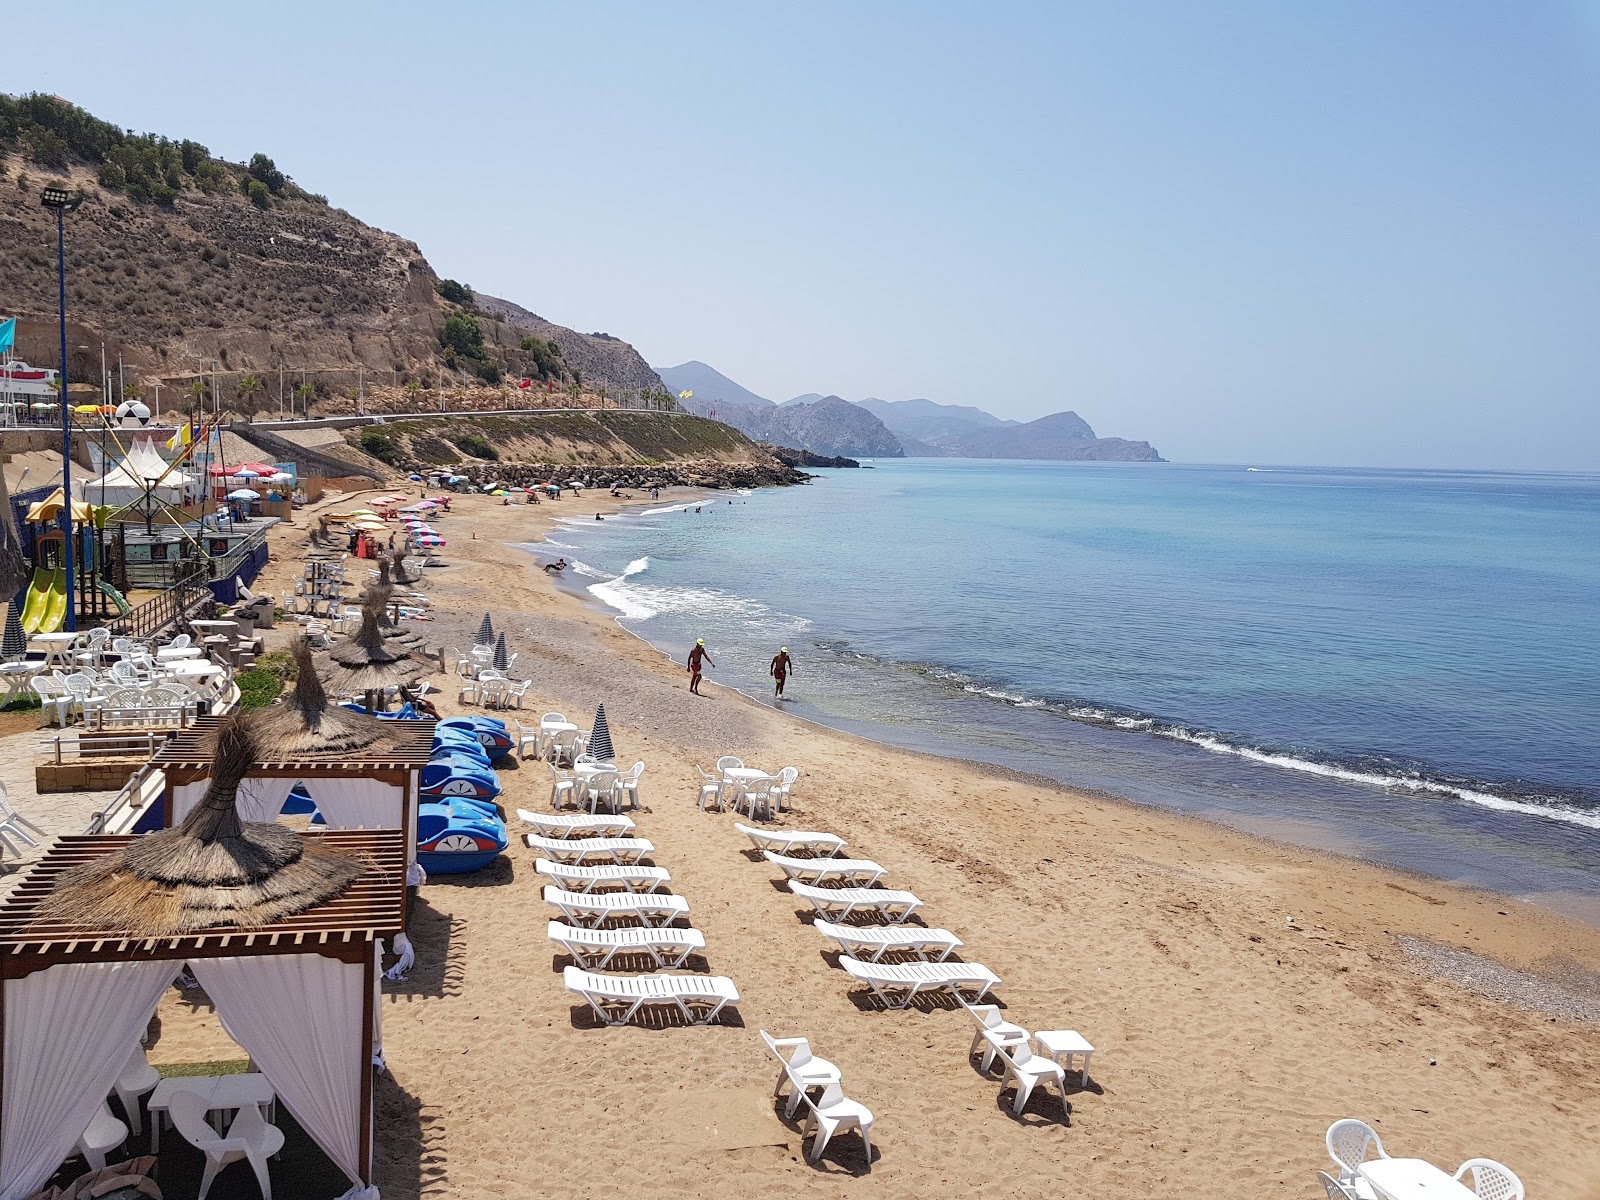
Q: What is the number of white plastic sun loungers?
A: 11